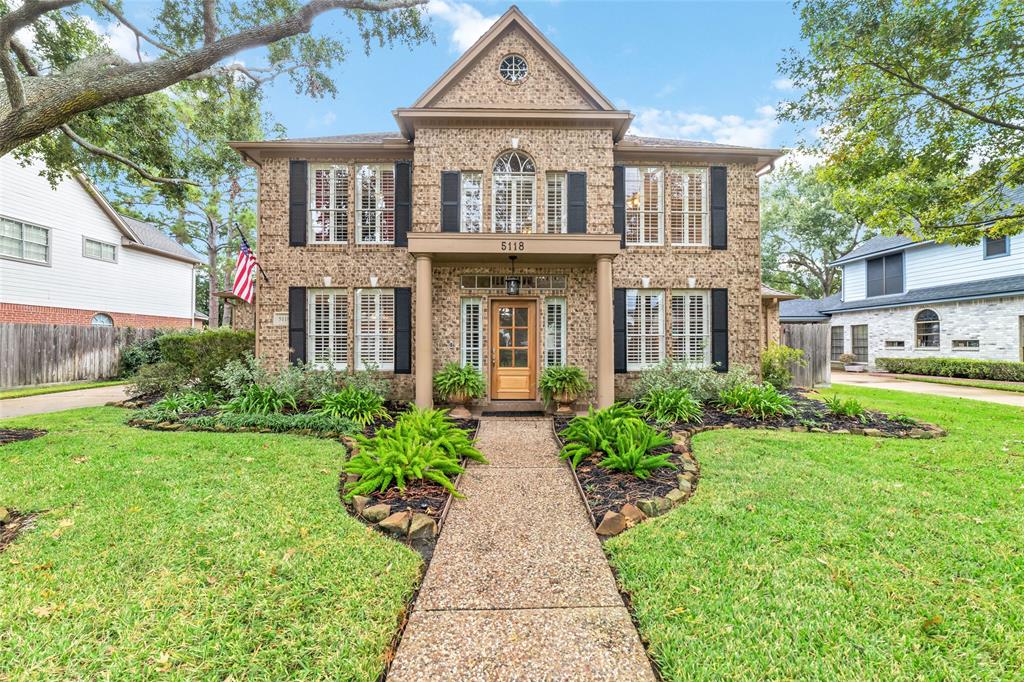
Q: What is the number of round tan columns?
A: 2